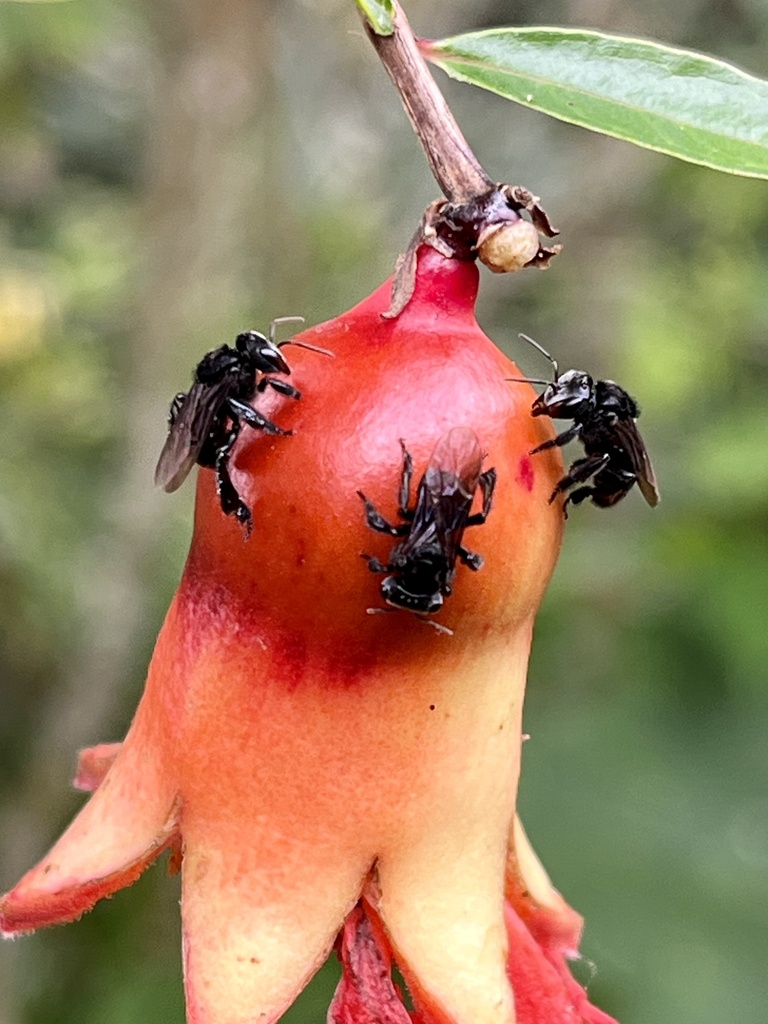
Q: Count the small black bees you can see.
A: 3